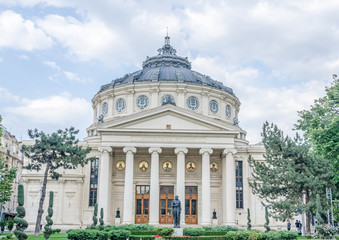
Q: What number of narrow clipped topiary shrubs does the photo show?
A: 7